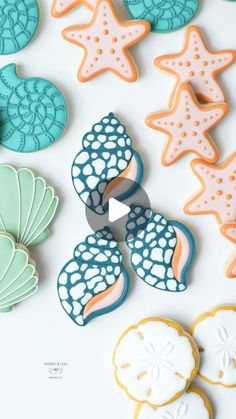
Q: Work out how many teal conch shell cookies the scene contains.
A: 3